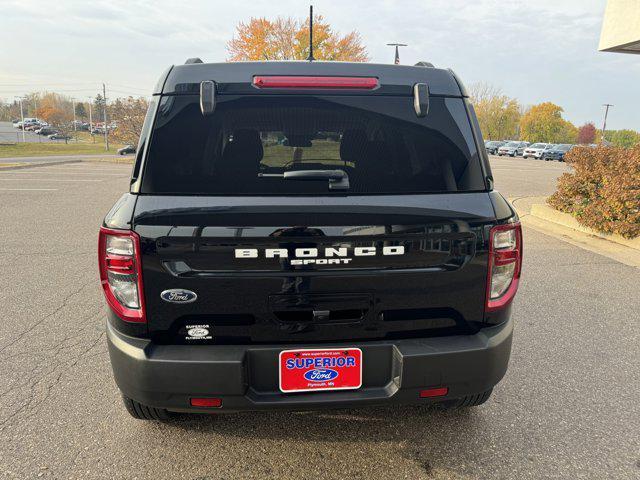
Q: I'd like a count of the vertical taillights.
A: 2